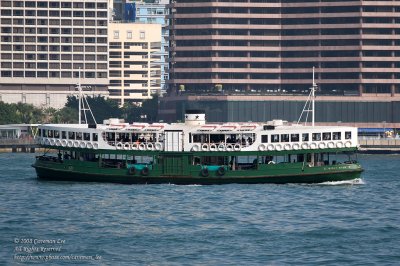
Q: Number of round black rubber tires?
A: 4